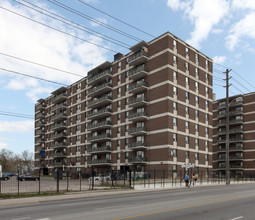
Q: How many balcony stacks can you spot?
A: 5